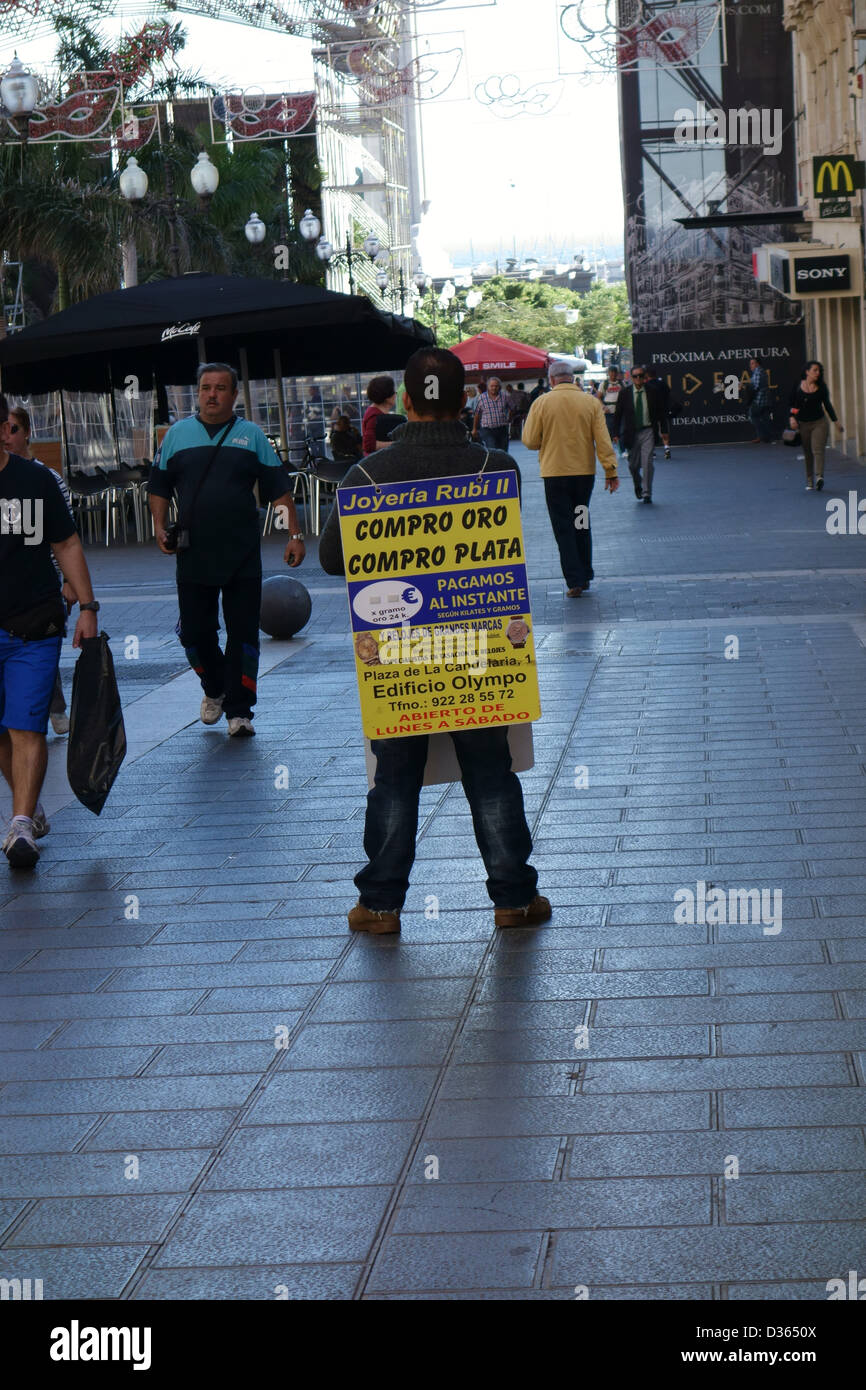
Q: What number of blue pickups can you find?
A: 0